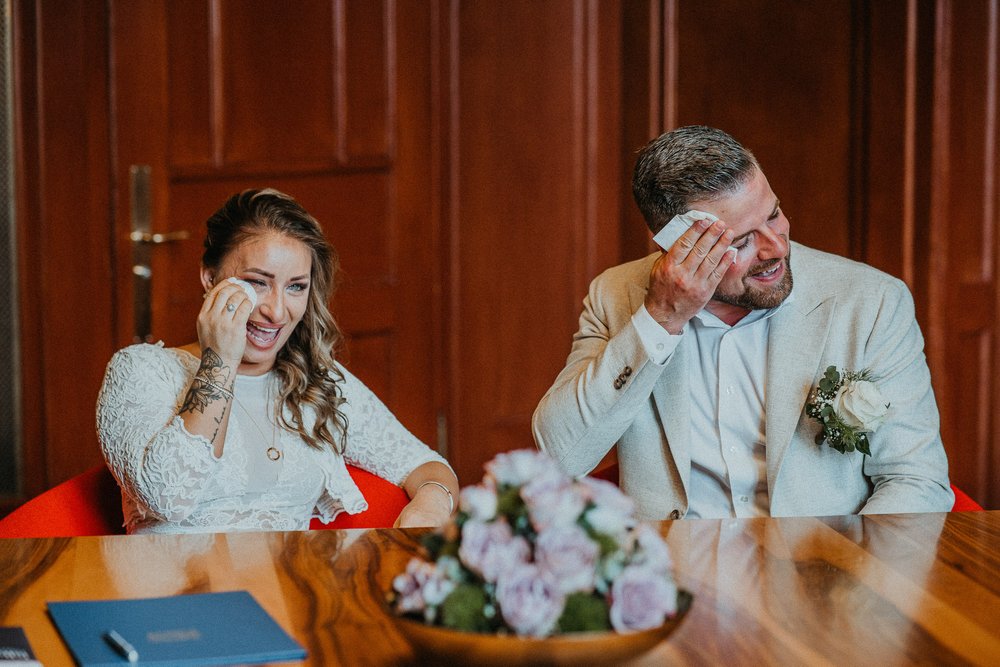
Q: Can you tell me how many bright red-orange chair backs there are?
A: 2